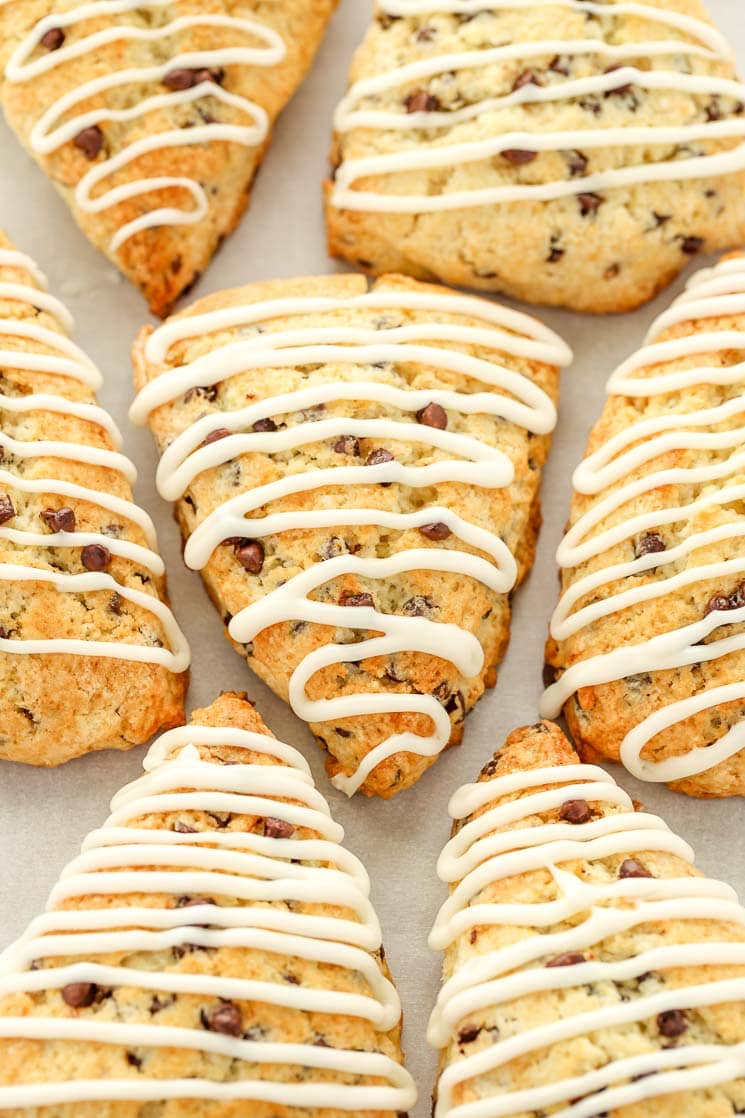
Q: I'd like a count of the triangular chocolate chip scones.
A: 7